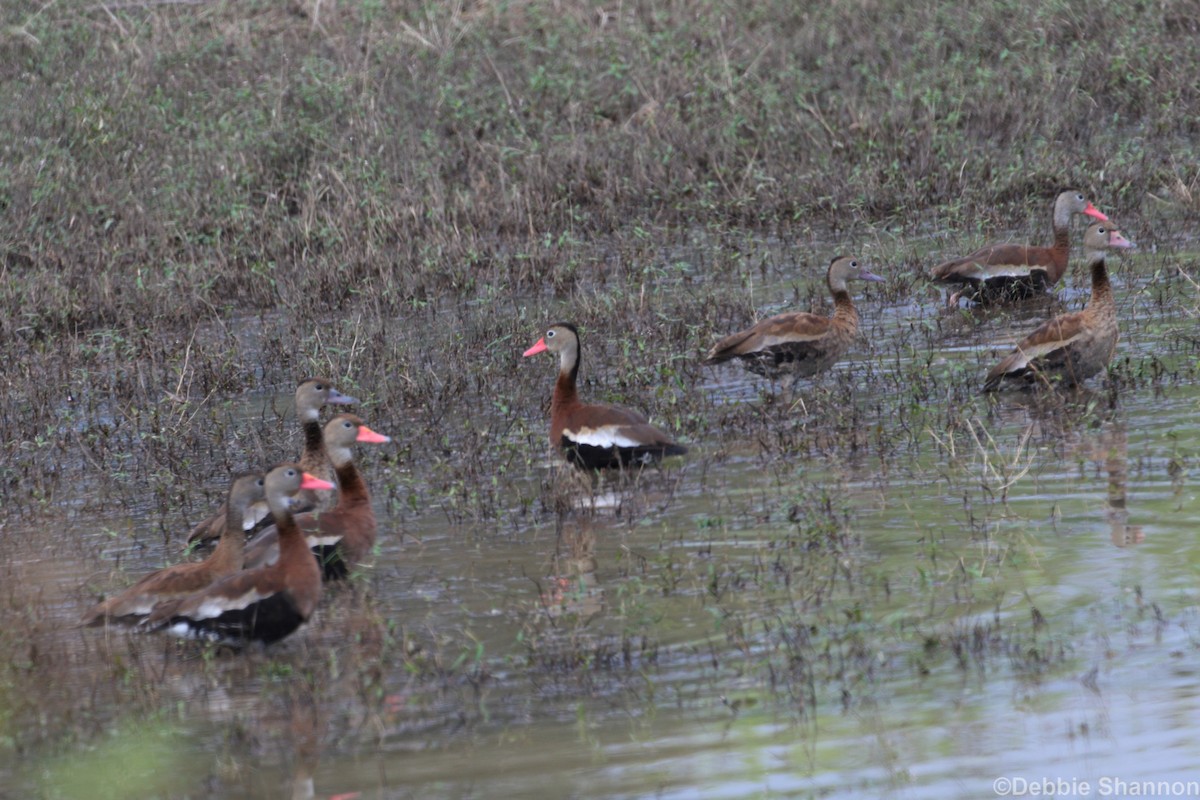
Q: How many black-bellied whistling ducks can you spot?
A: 8